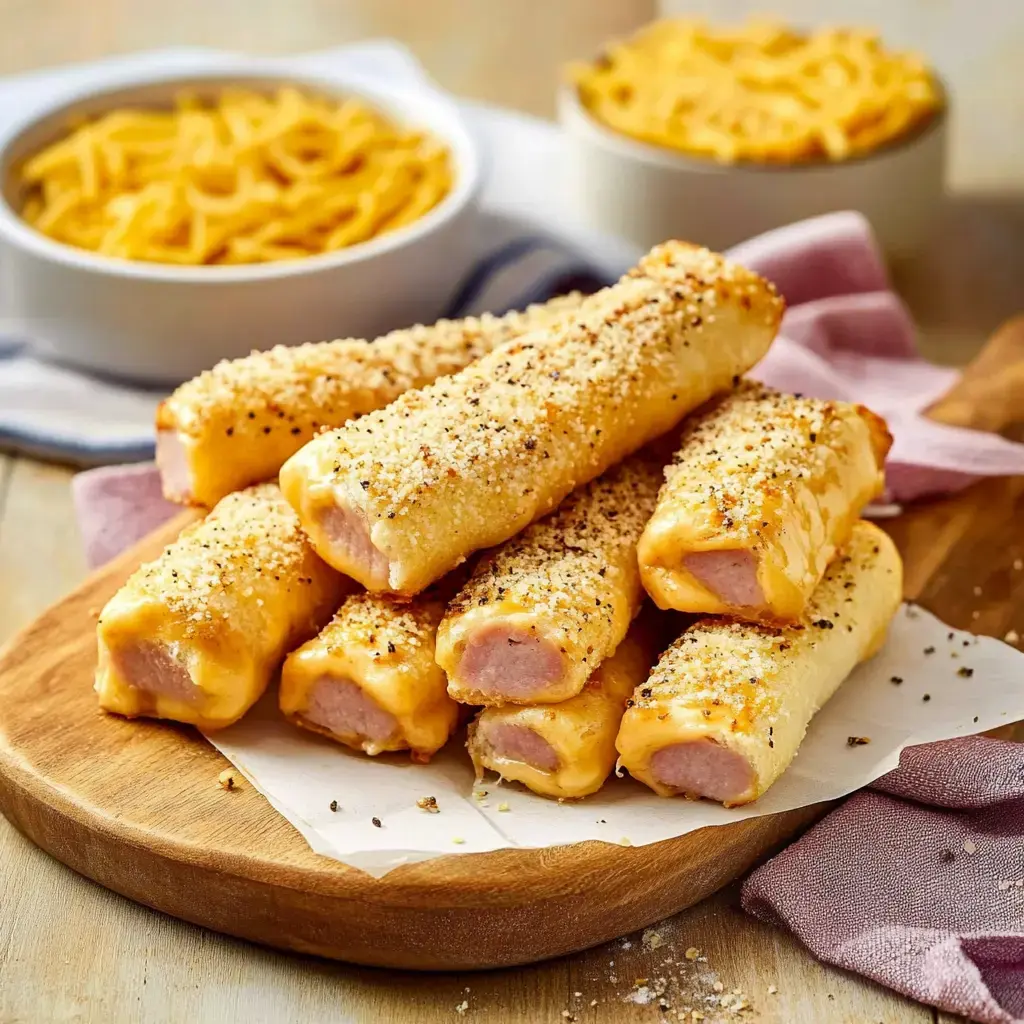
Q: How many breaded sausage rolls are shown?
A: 8